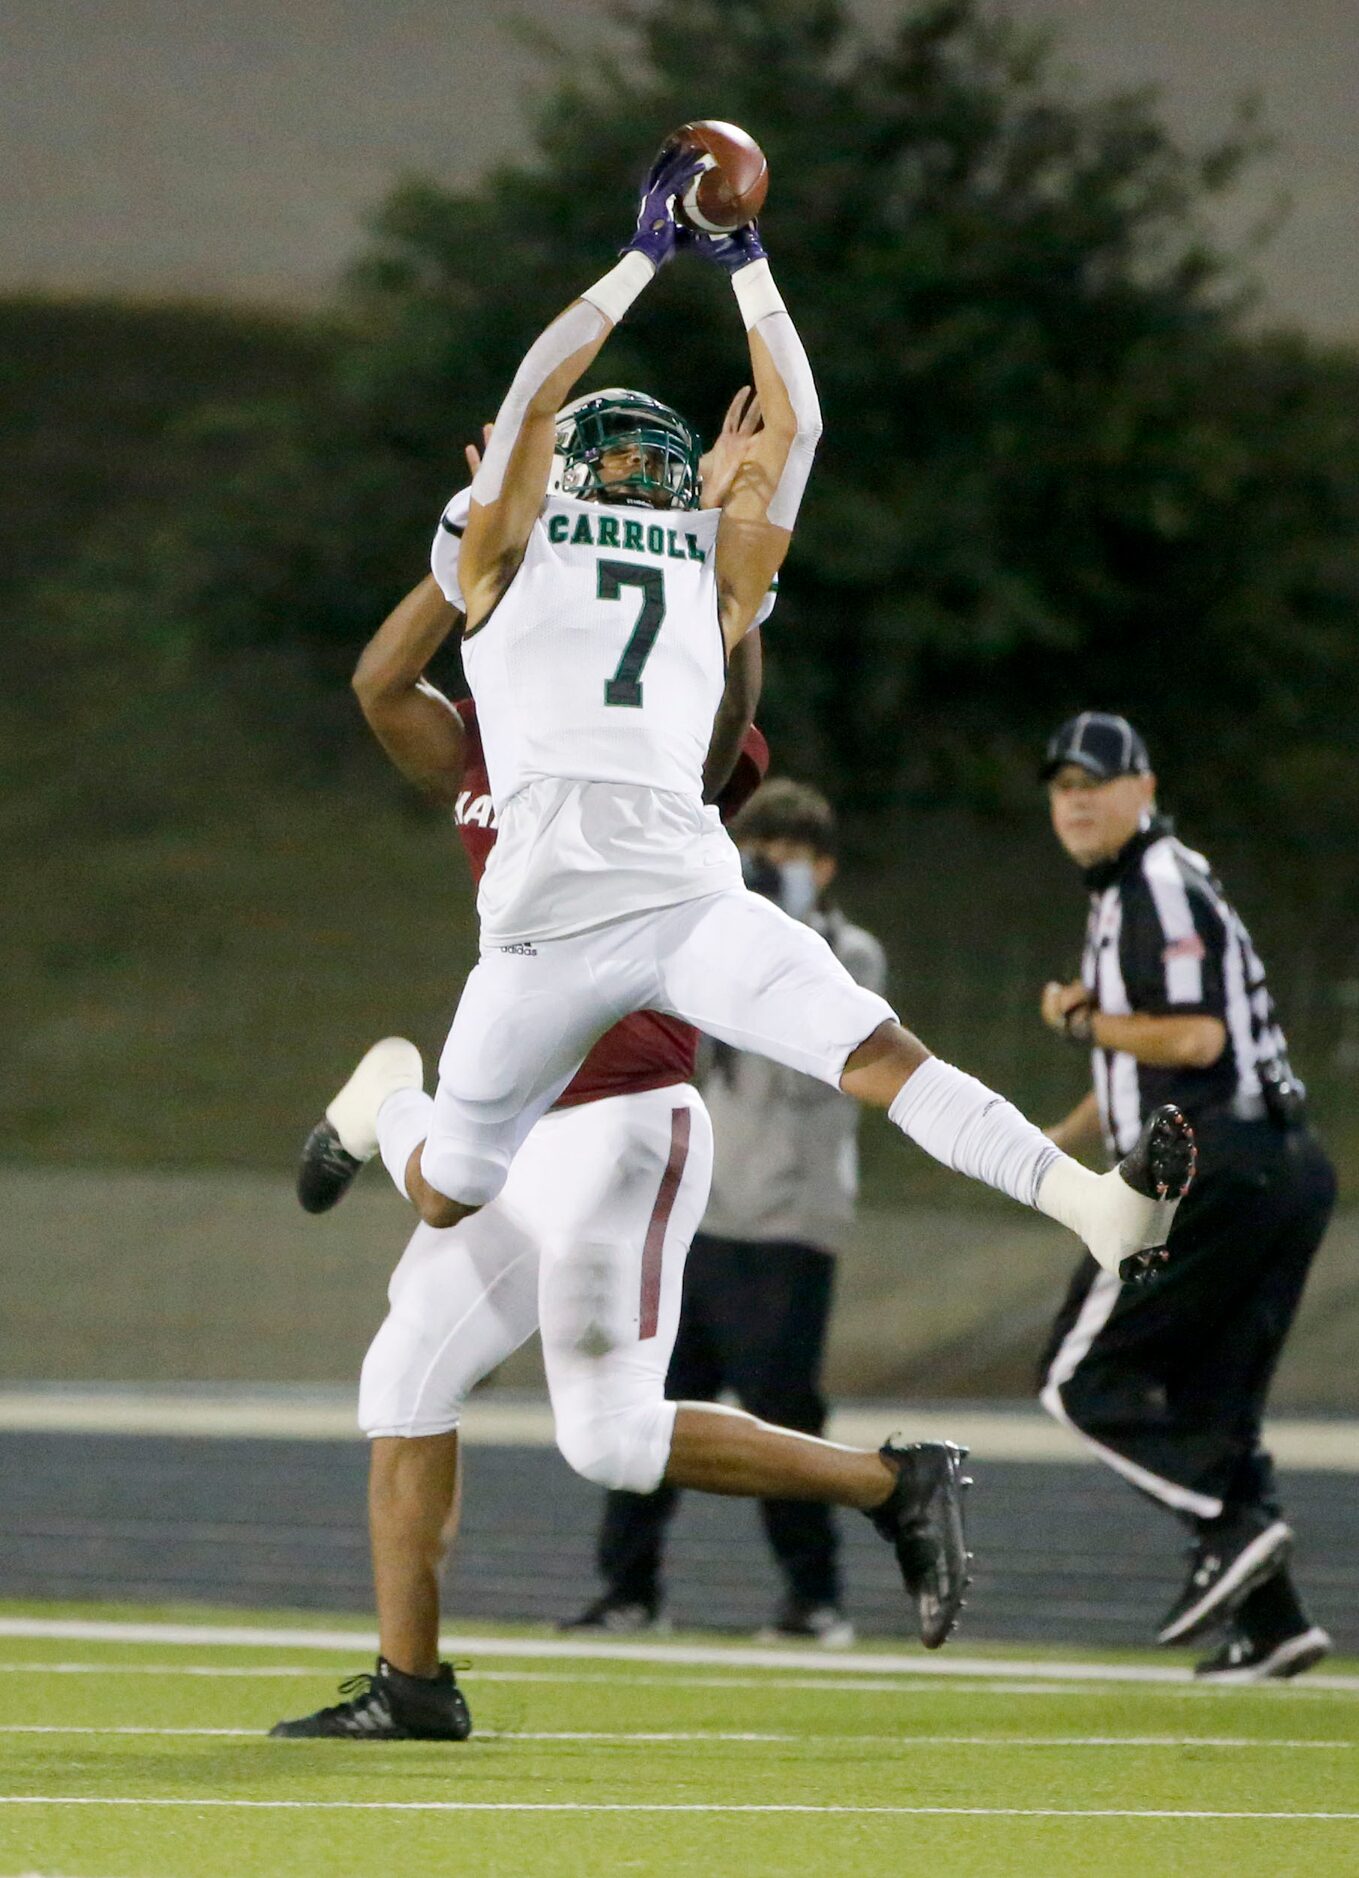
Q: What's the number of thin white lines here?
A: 3